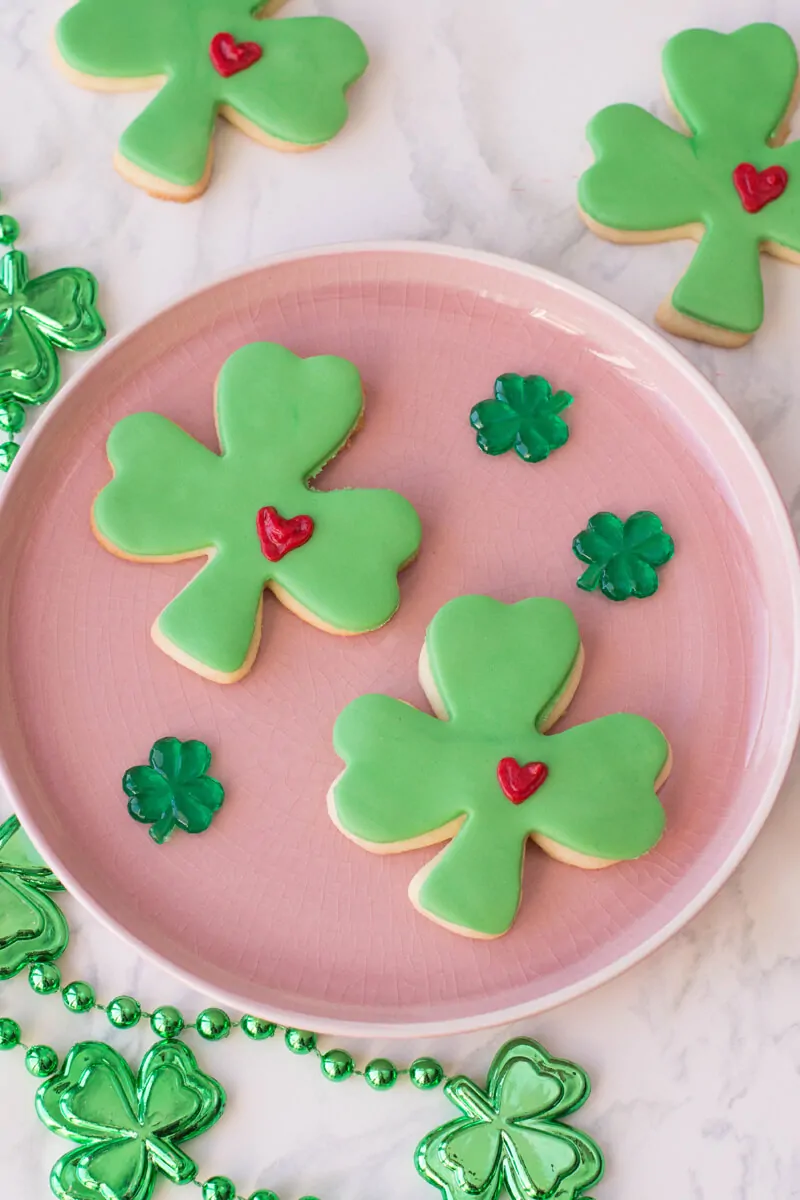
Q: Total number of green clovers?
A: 11